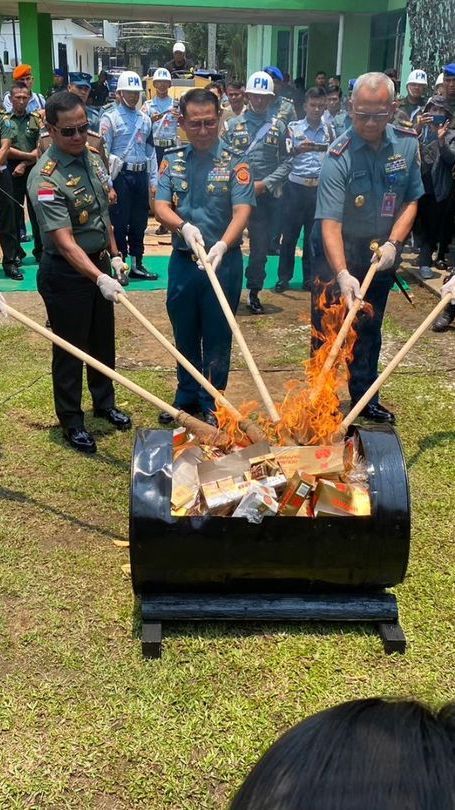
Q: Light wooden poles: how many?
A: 5